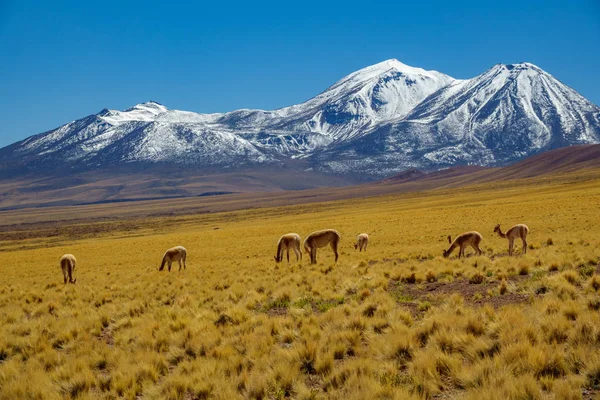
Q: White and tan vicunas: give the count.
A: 7